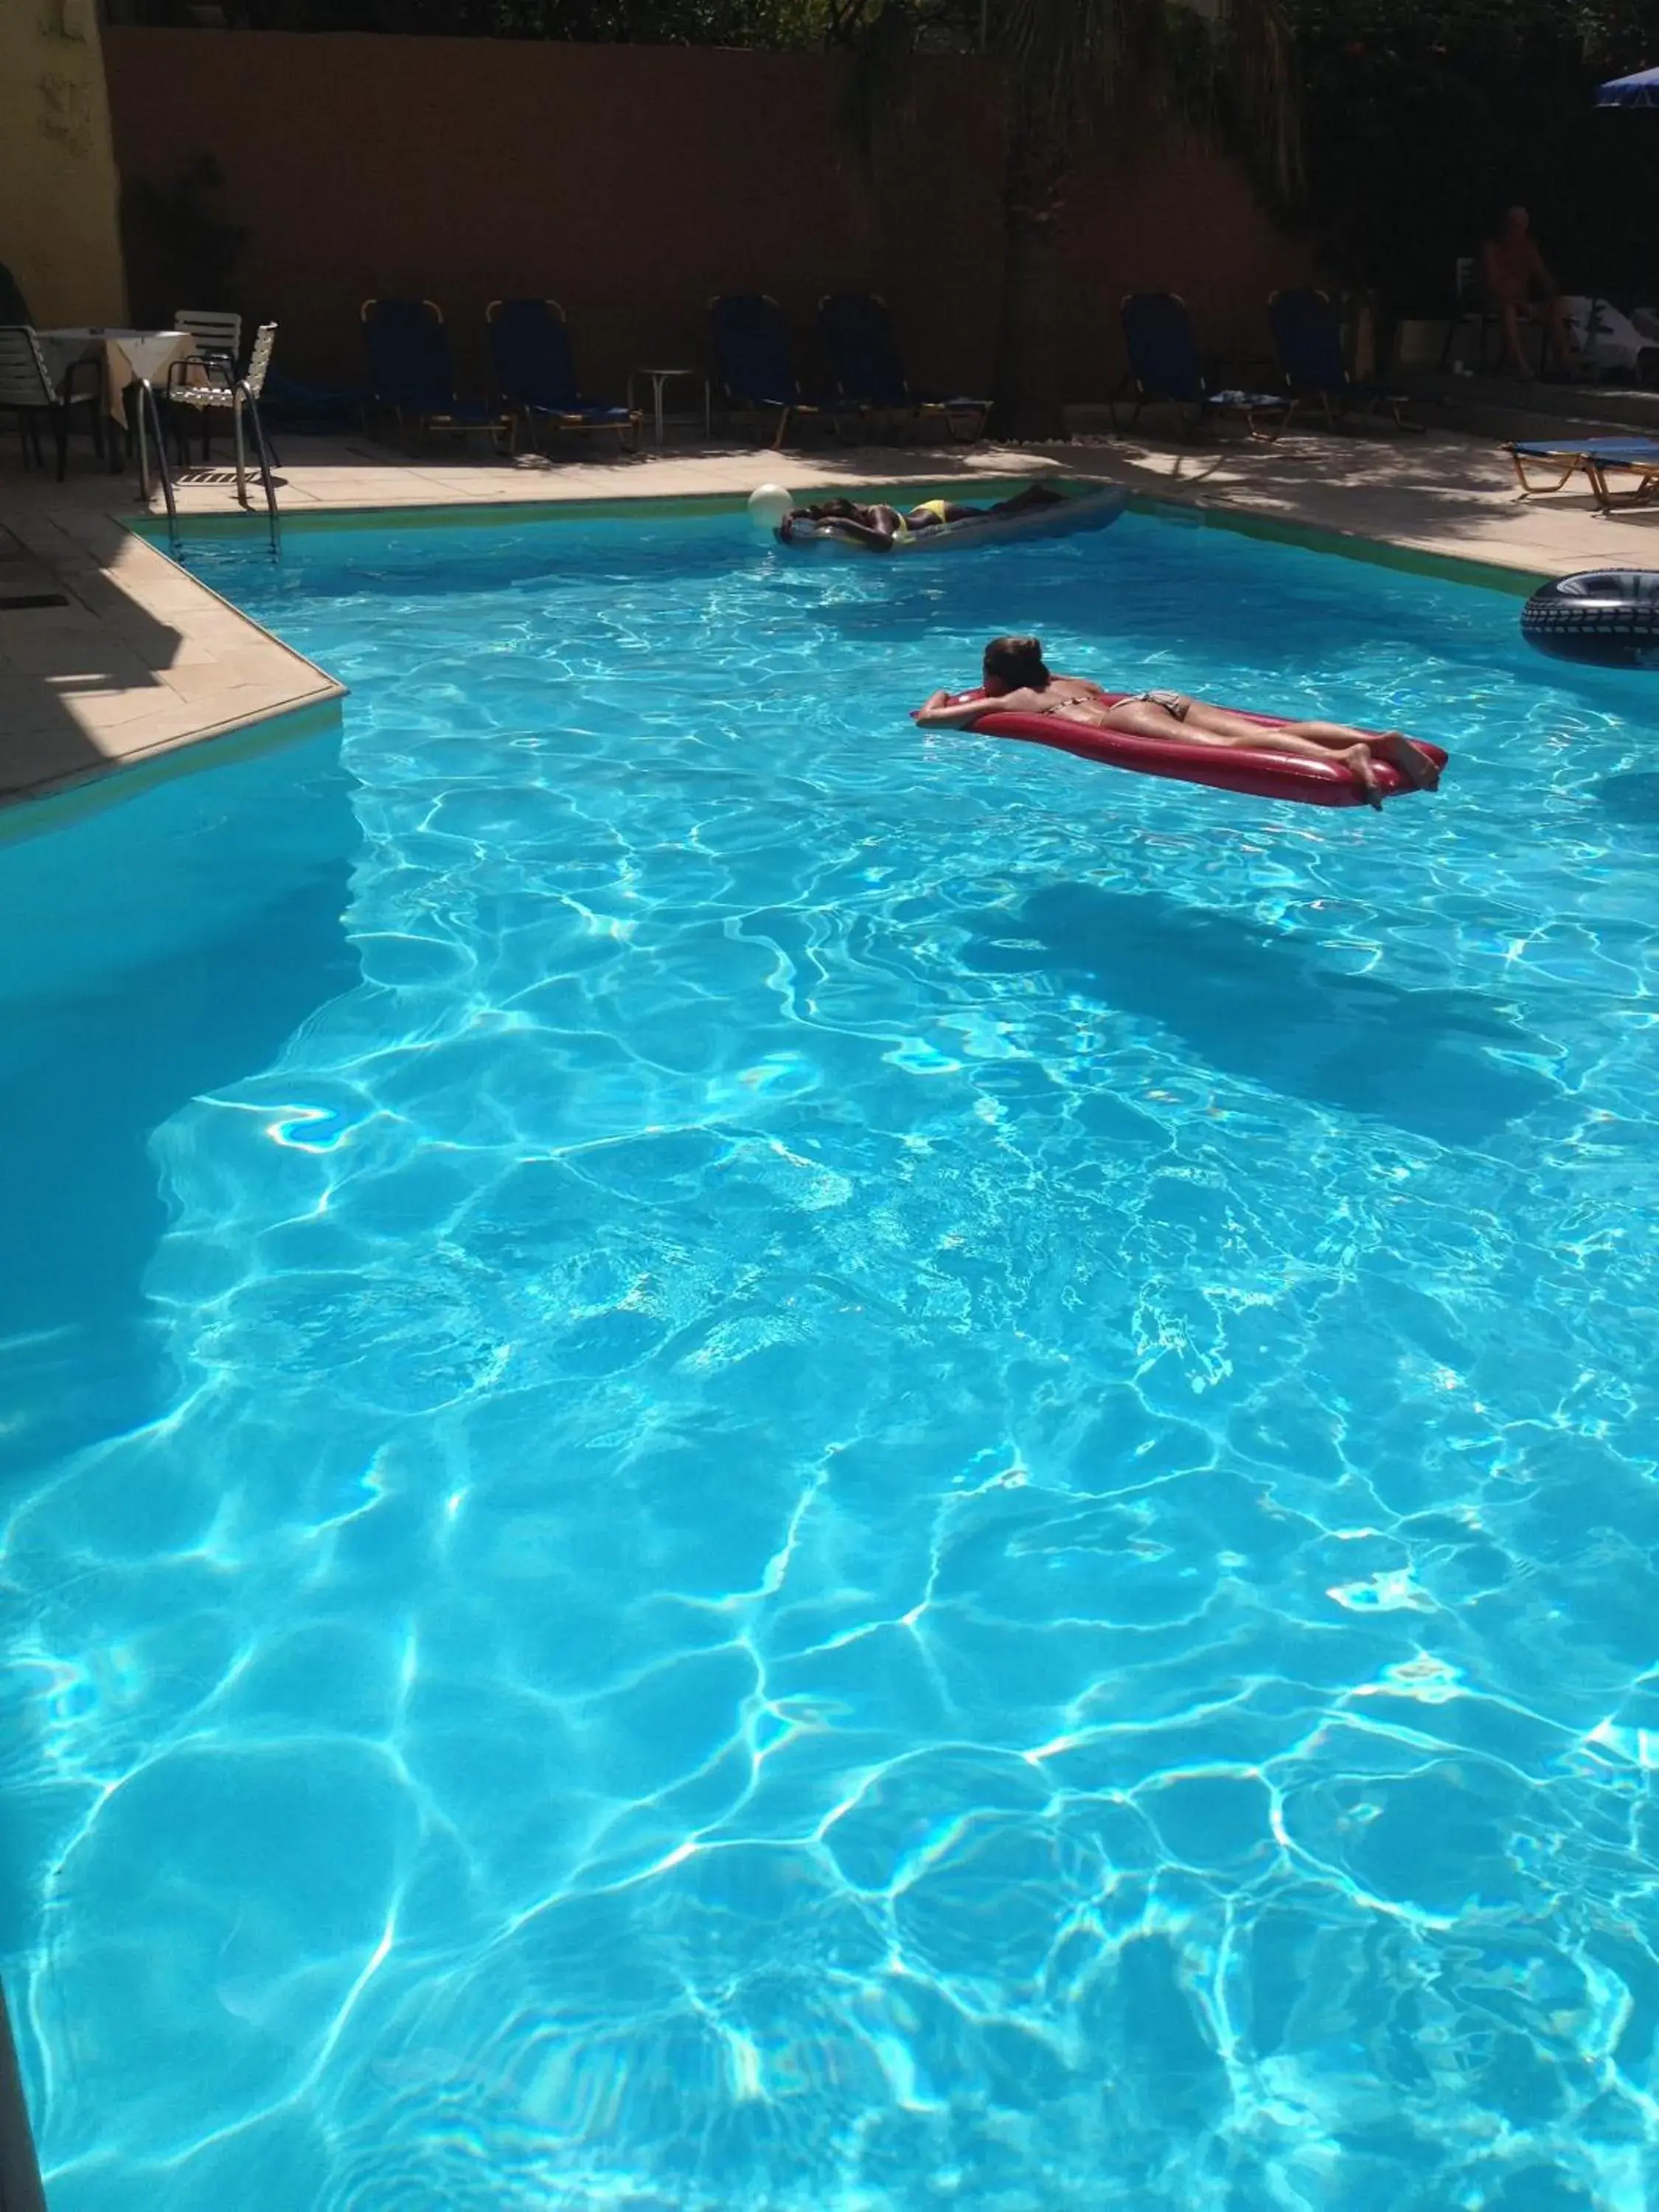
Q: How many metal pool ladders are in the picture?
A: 1